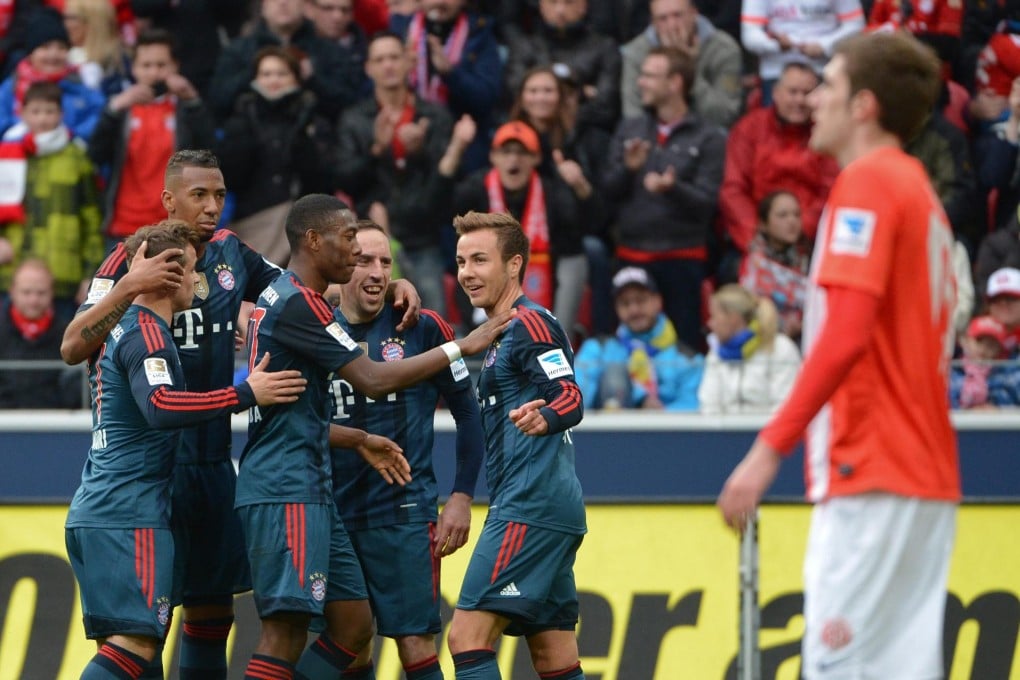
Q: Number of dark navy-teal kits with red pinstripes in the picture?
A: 5